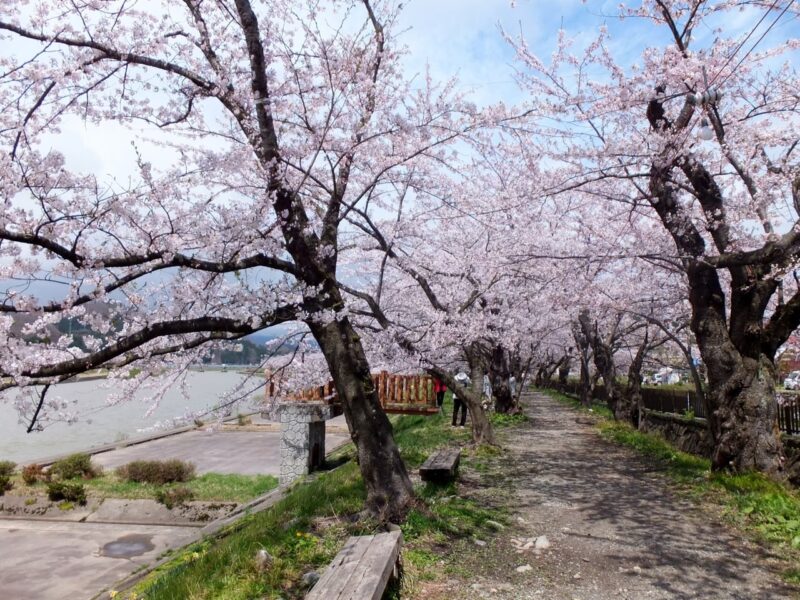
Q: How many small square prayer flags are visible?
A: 0